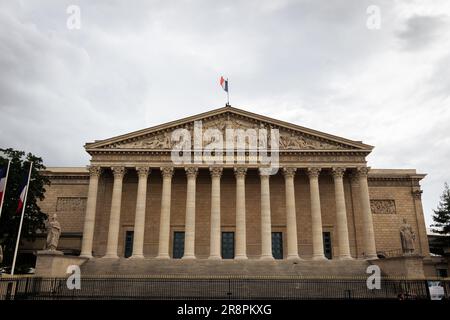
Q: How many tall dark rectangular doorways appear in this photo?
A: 5